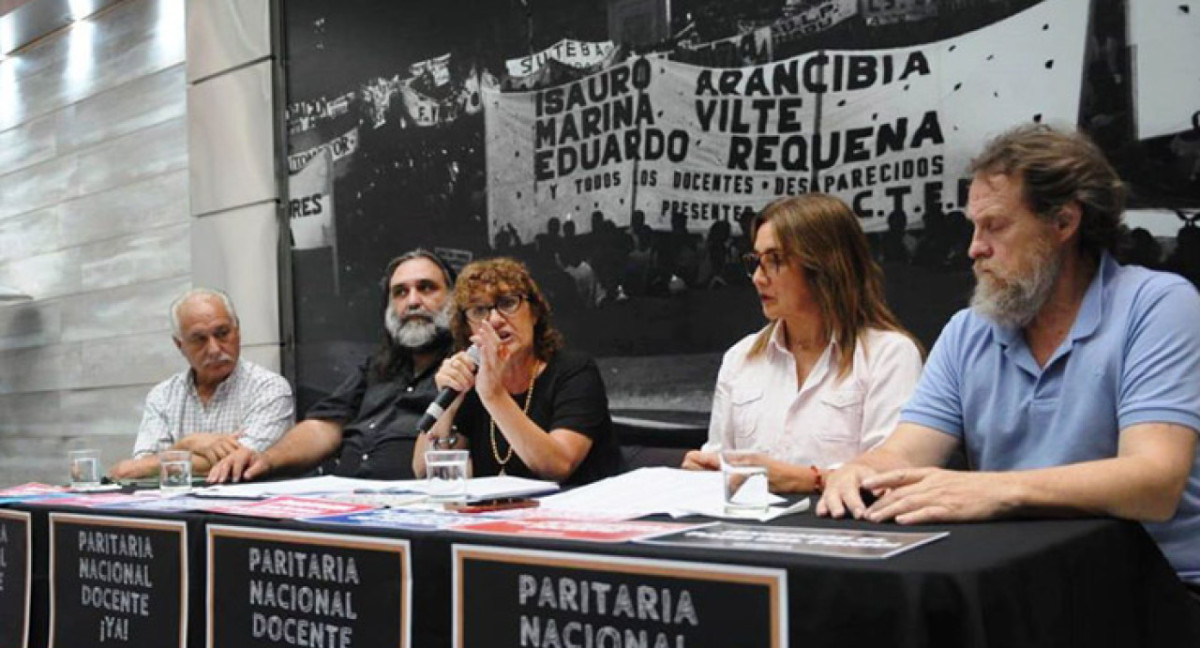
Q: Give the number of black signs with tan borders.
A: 4